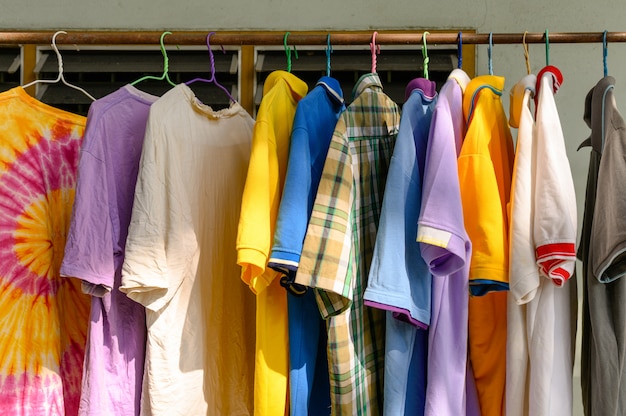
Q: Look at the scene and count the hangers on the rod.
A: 12